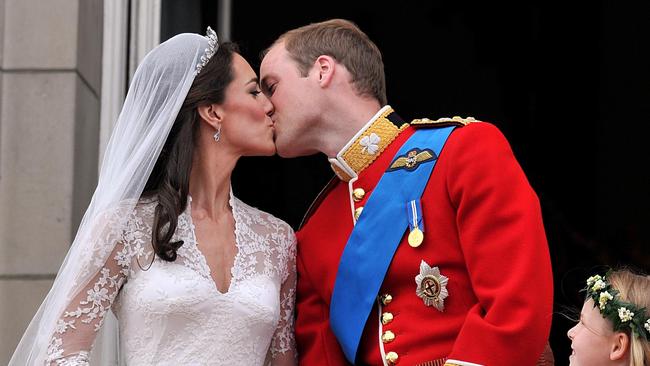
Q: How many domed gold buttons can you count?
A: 6